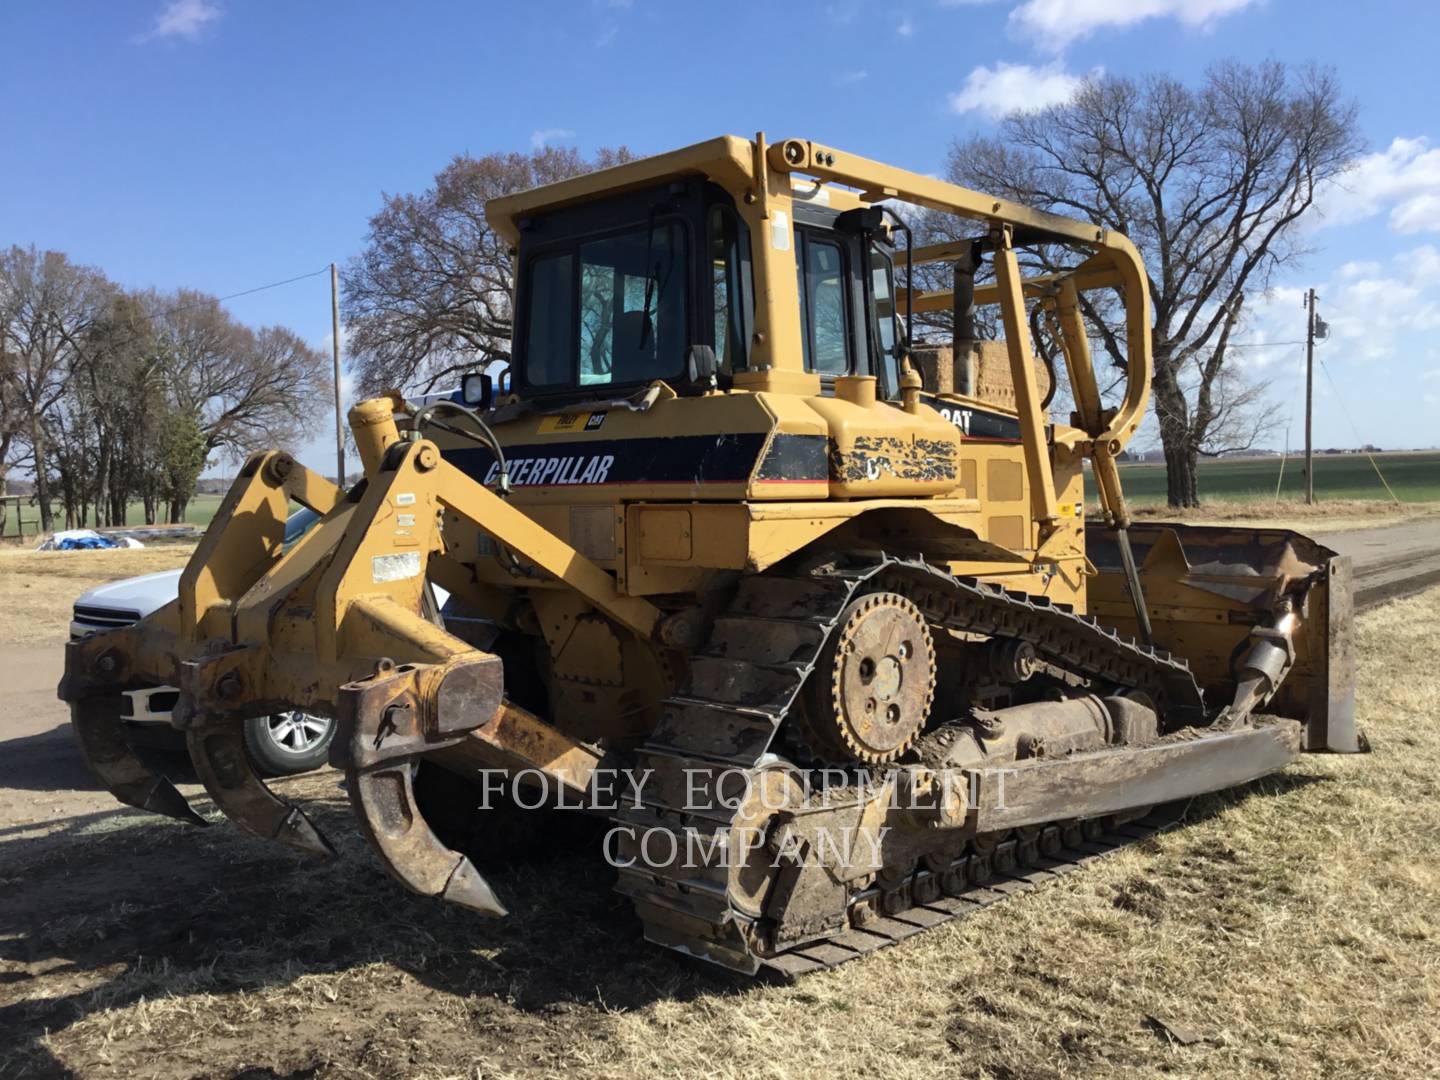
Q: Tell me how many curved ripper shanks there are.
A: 3